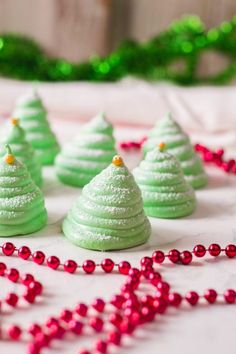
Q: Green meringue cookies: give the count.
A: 7